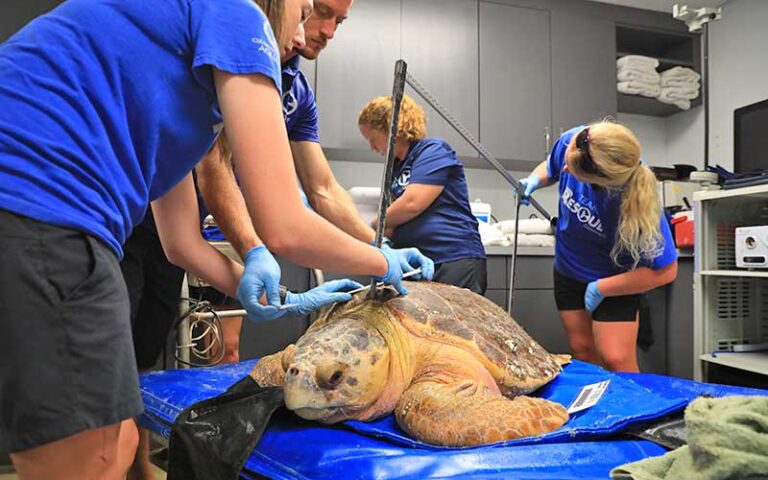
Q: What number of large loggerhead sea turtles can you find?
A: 1